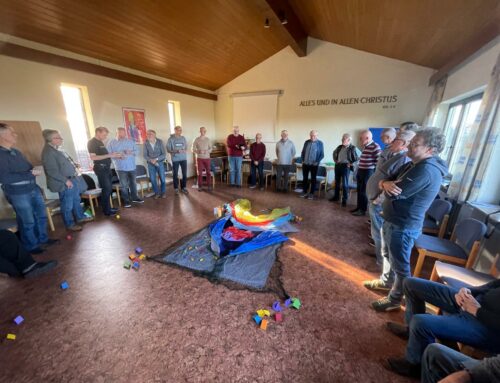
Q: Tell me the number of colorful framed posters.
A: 1